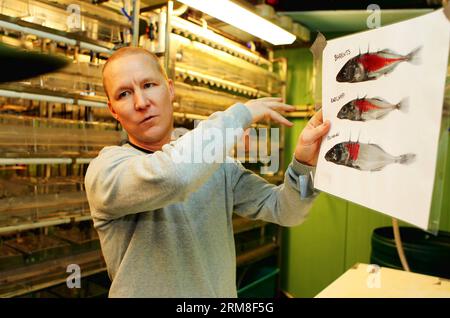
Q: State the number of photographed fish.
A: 3